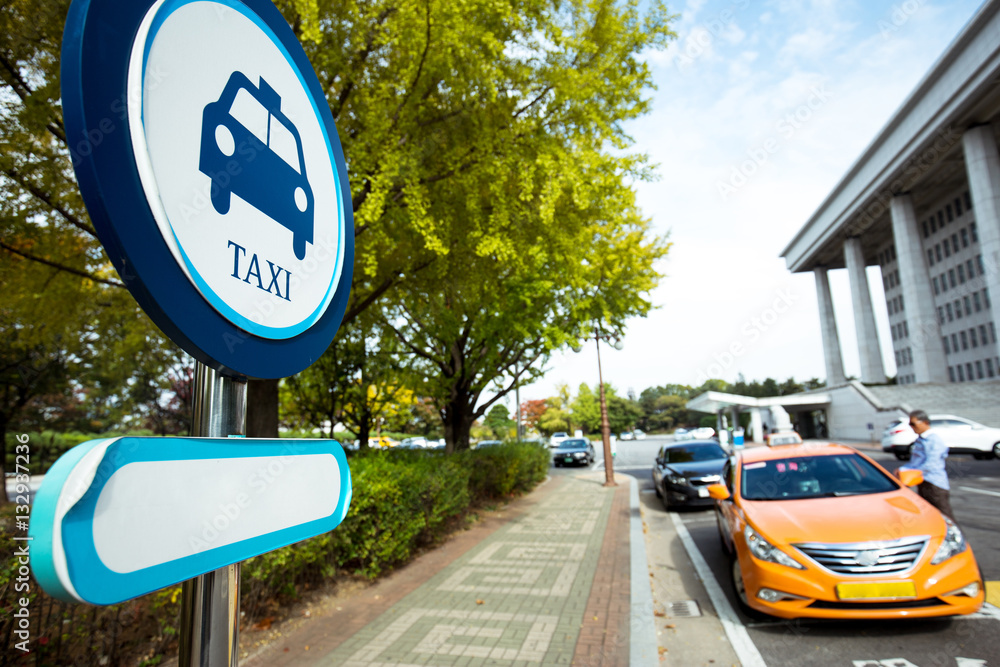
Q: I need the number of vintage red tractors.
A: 0